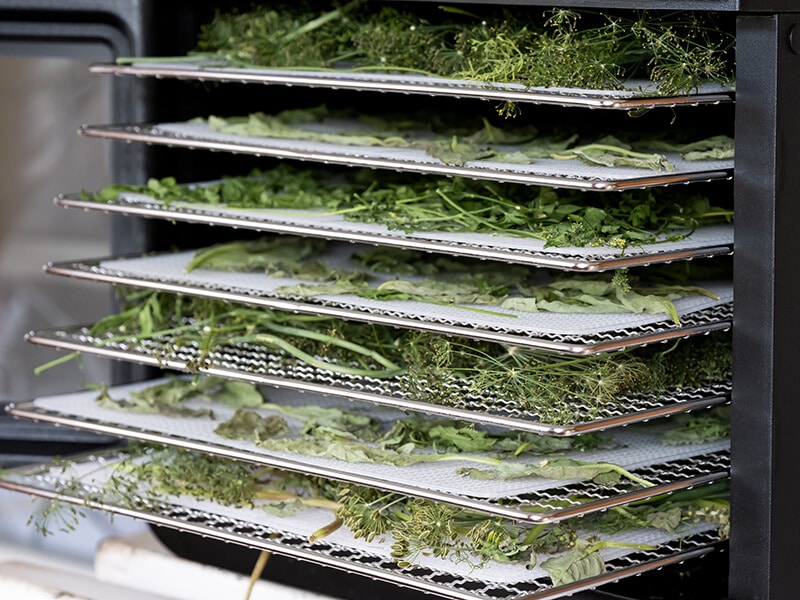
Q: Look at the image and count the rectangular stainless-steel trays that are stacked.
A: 7